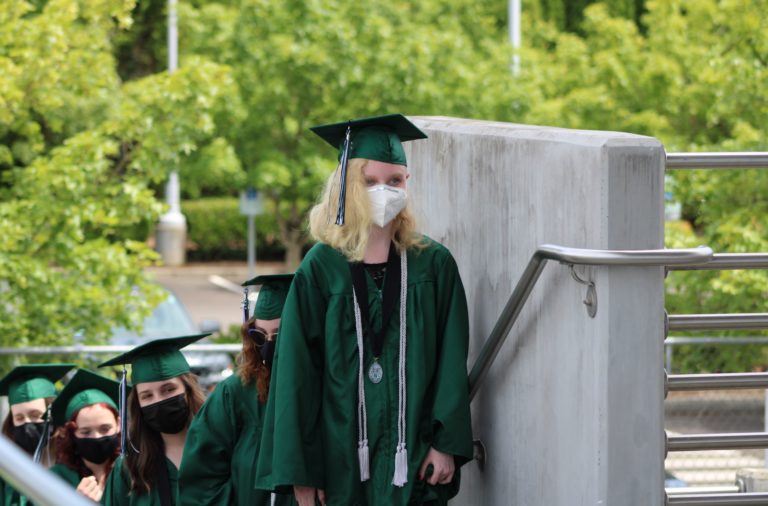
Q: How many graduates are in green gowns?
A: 5